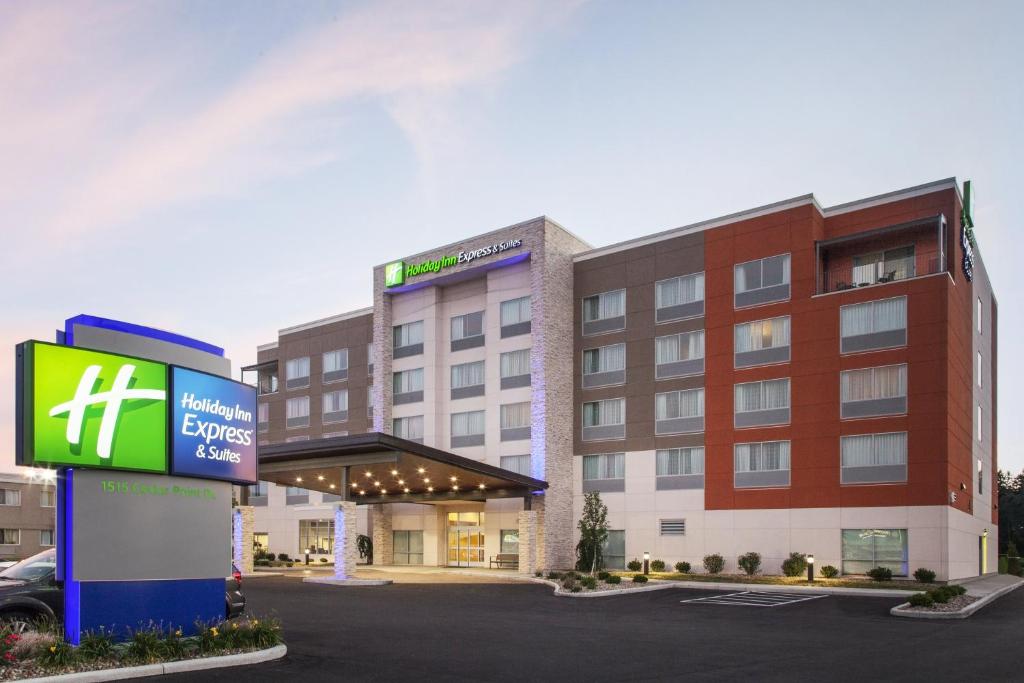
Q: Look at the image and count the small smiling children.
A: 0